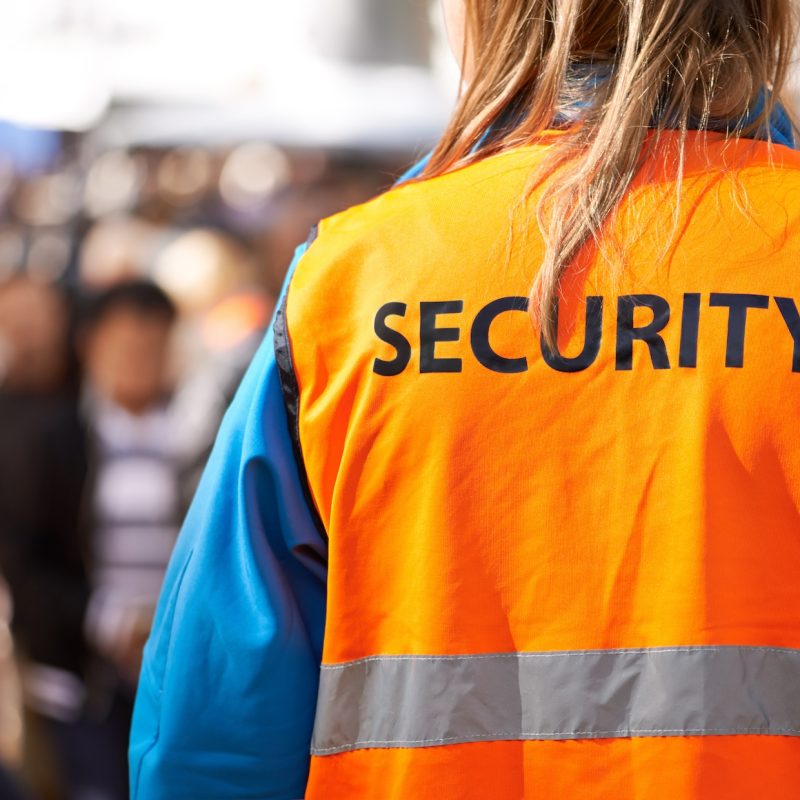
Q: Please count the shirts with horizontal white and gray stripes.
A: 1